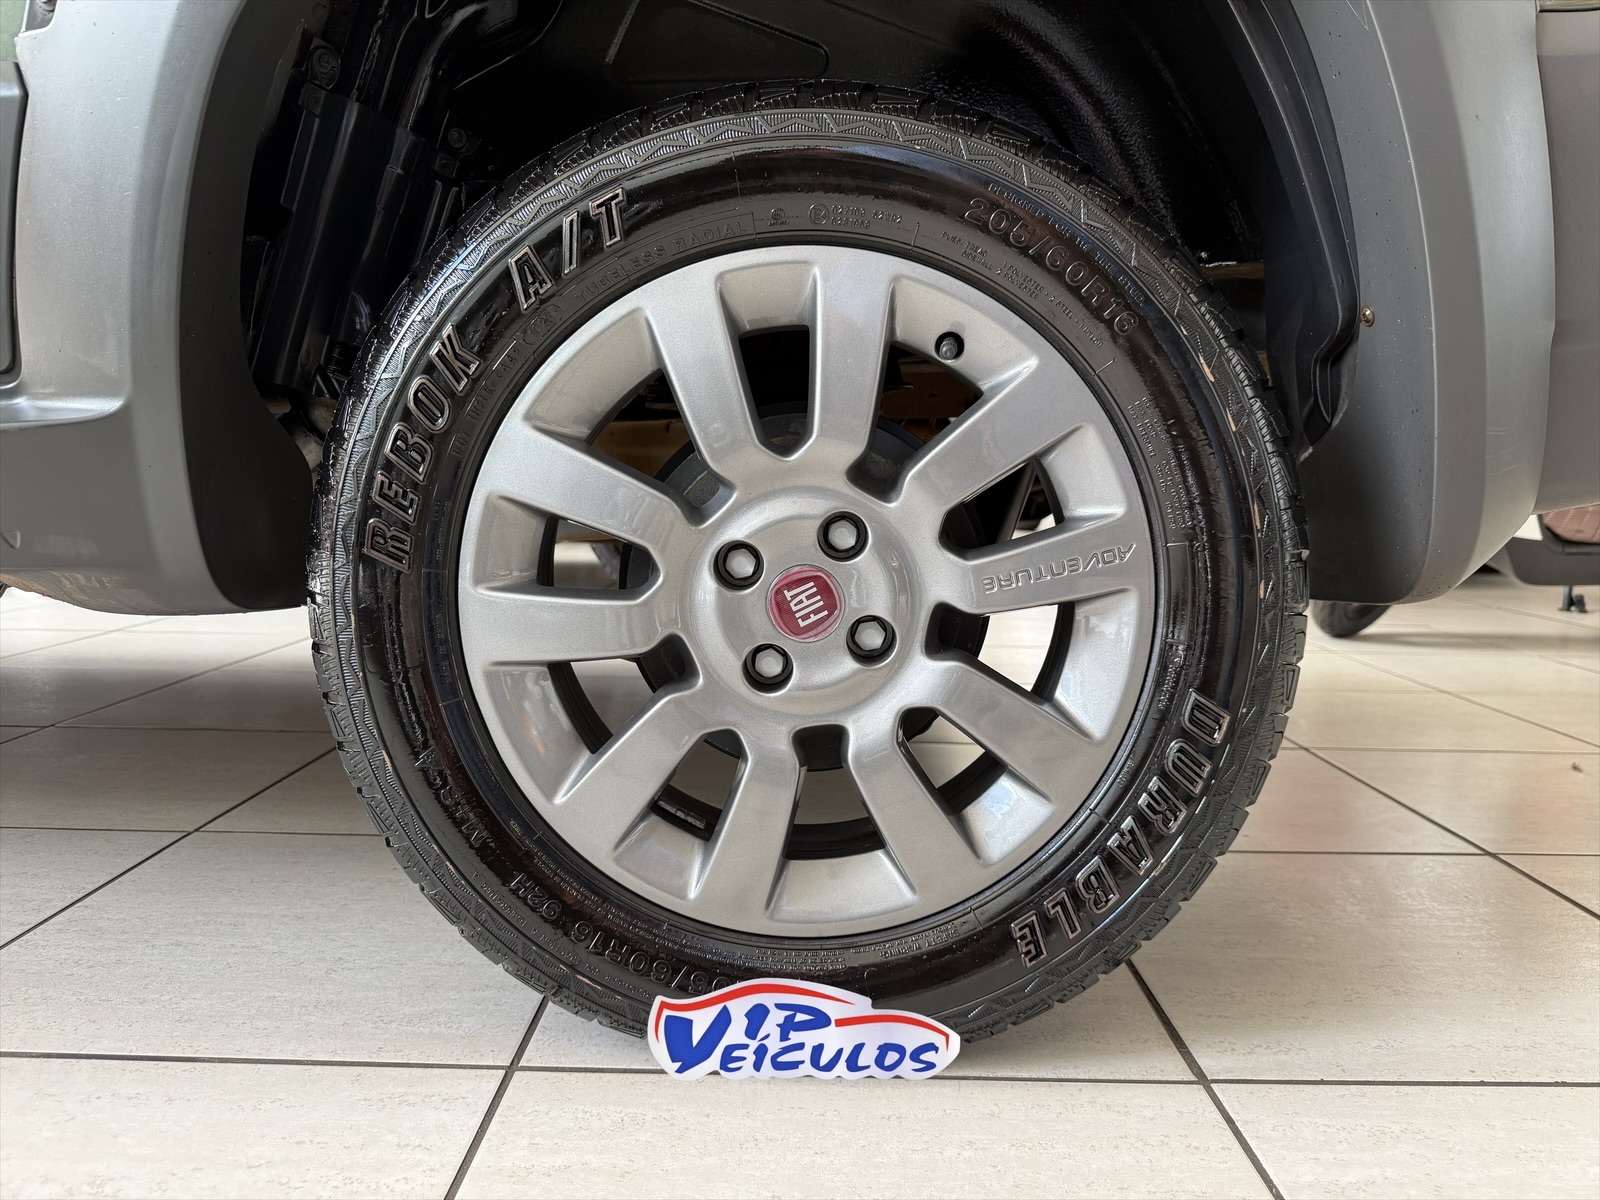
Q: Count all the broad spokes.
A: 10